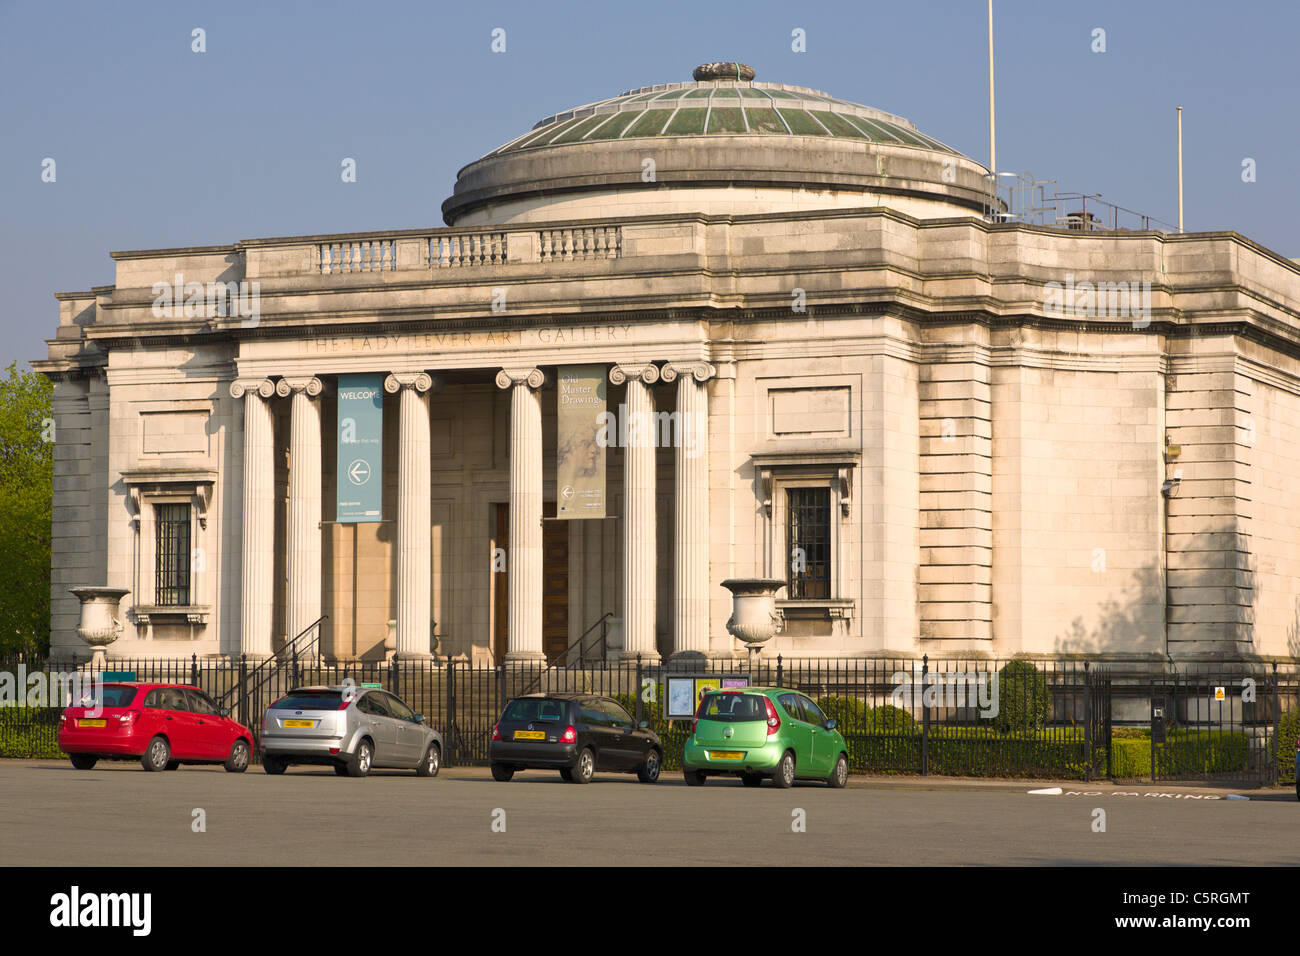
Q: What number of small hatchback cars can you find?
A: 4